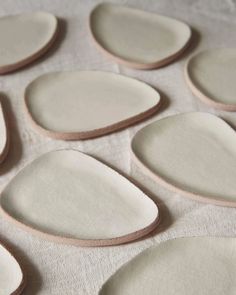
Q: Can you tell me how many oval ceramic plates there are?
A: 9